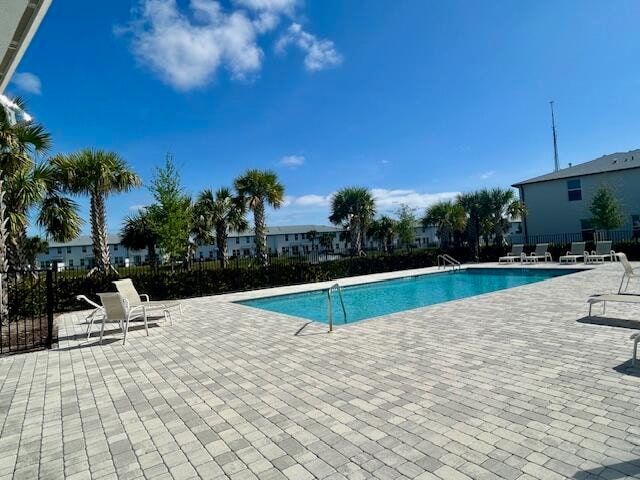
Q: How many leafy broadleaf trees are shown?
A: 3